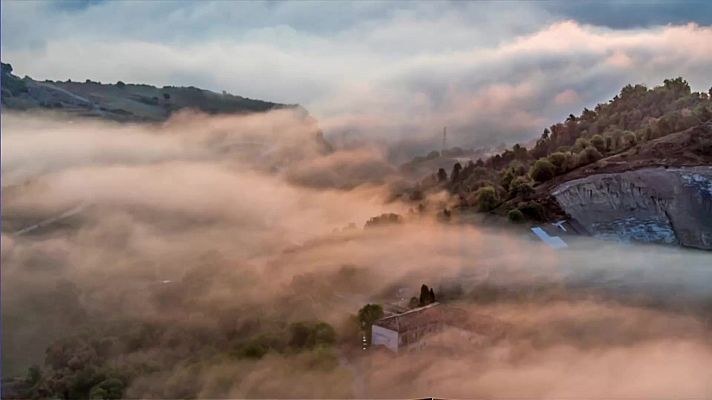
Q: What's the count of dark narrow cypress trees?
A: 2